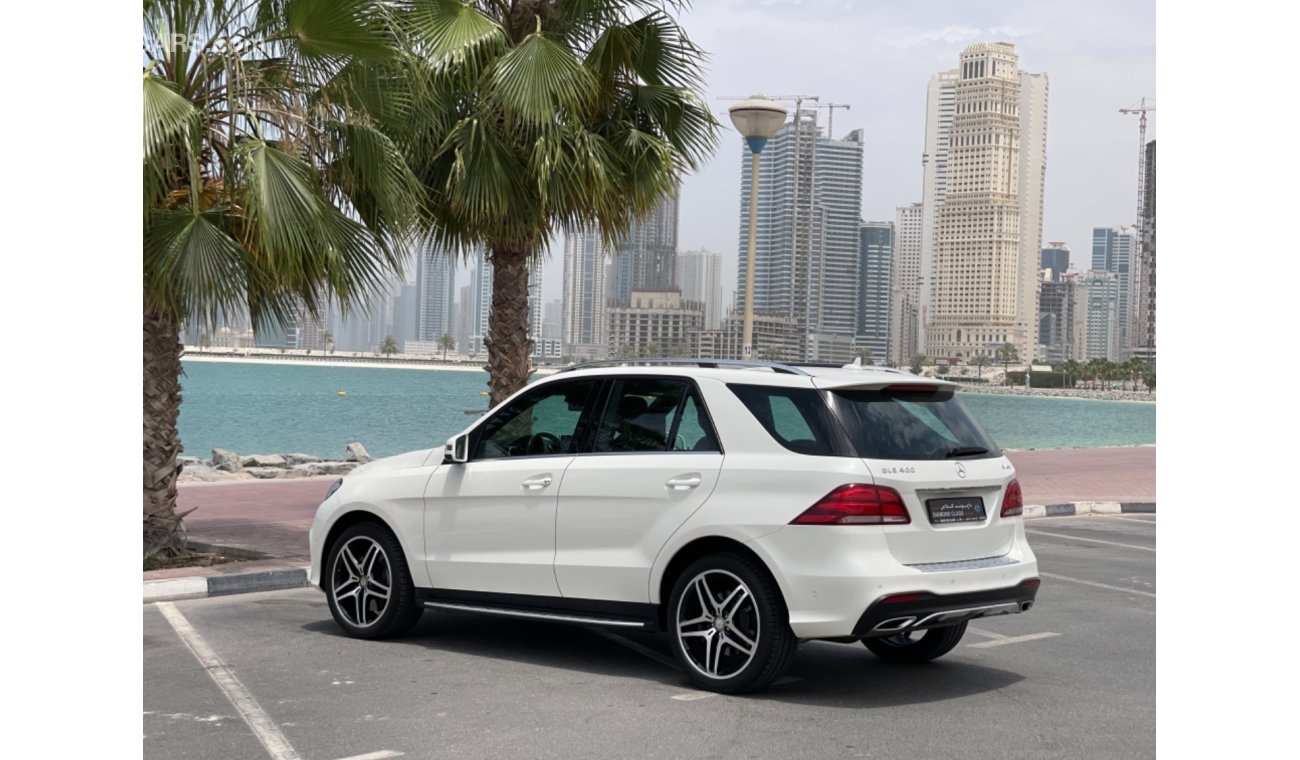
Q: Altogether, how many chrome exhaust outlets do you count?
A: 2